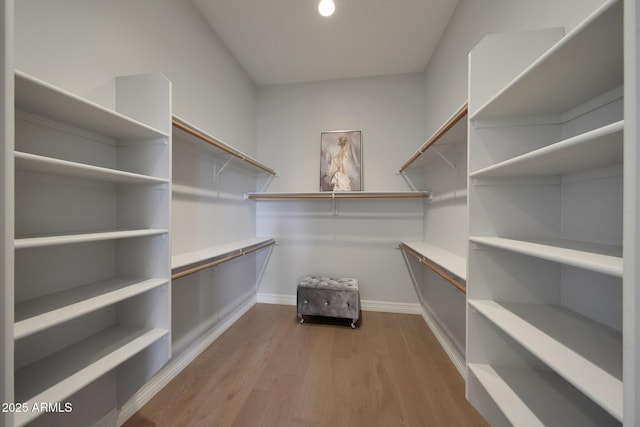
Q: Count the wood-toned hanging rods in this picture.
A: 5